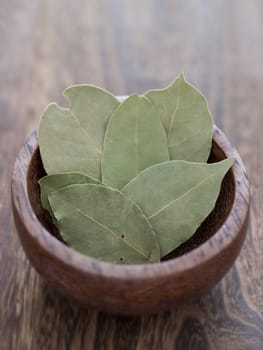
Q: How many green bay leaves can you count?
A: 6